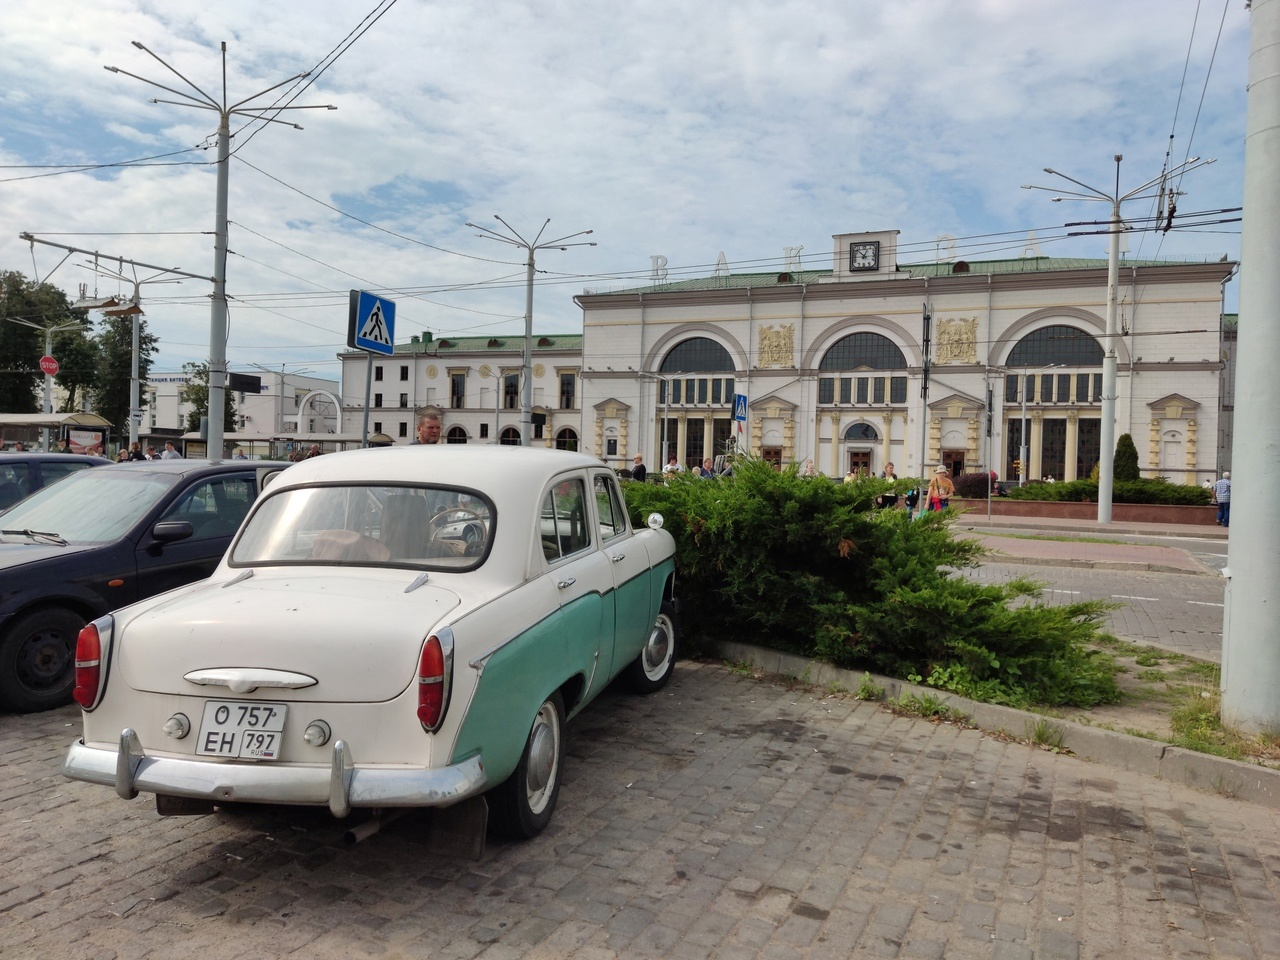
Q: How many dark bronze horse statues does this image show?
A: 0